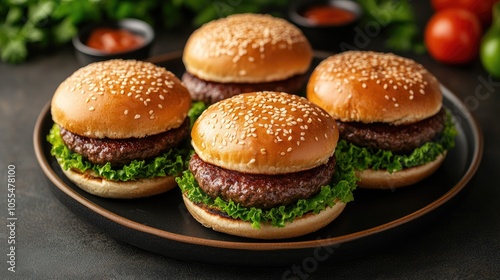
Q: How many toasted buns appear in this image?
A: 4